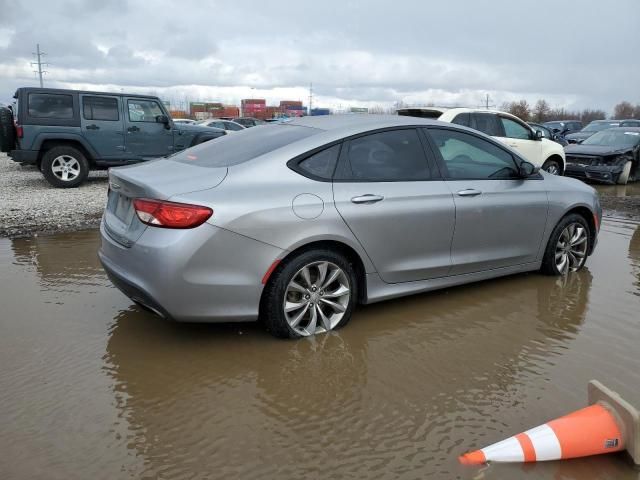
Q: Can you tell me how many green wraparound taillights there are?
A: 0